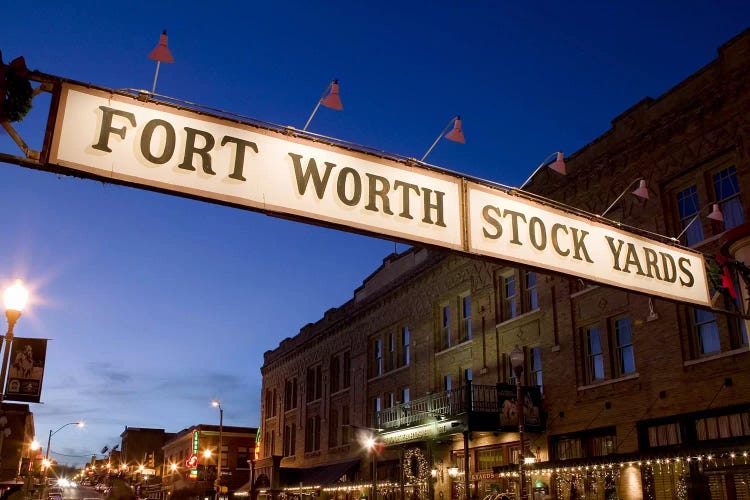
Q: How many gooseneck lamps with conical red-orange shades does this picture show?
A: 6